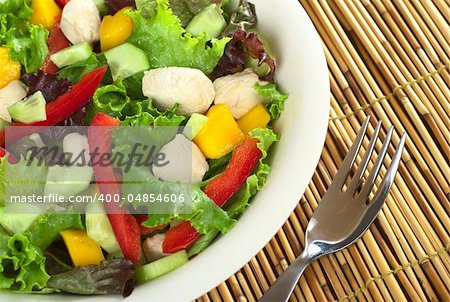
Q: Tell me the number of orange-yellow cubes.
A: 6